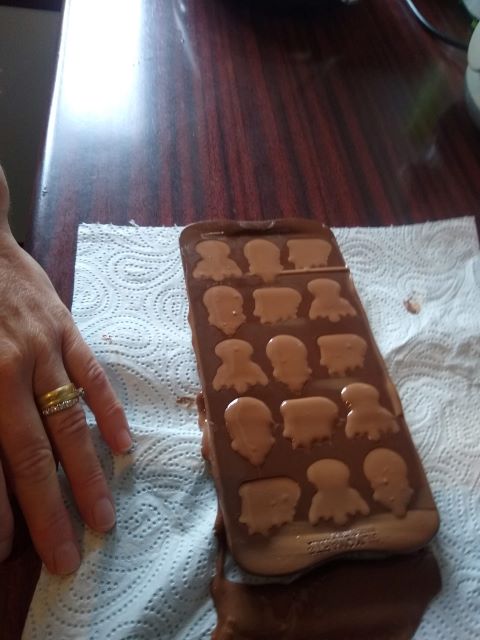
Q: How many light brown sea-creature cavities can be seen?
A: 15